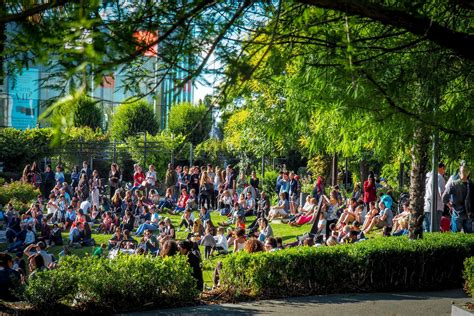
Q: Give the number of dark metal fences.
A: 1